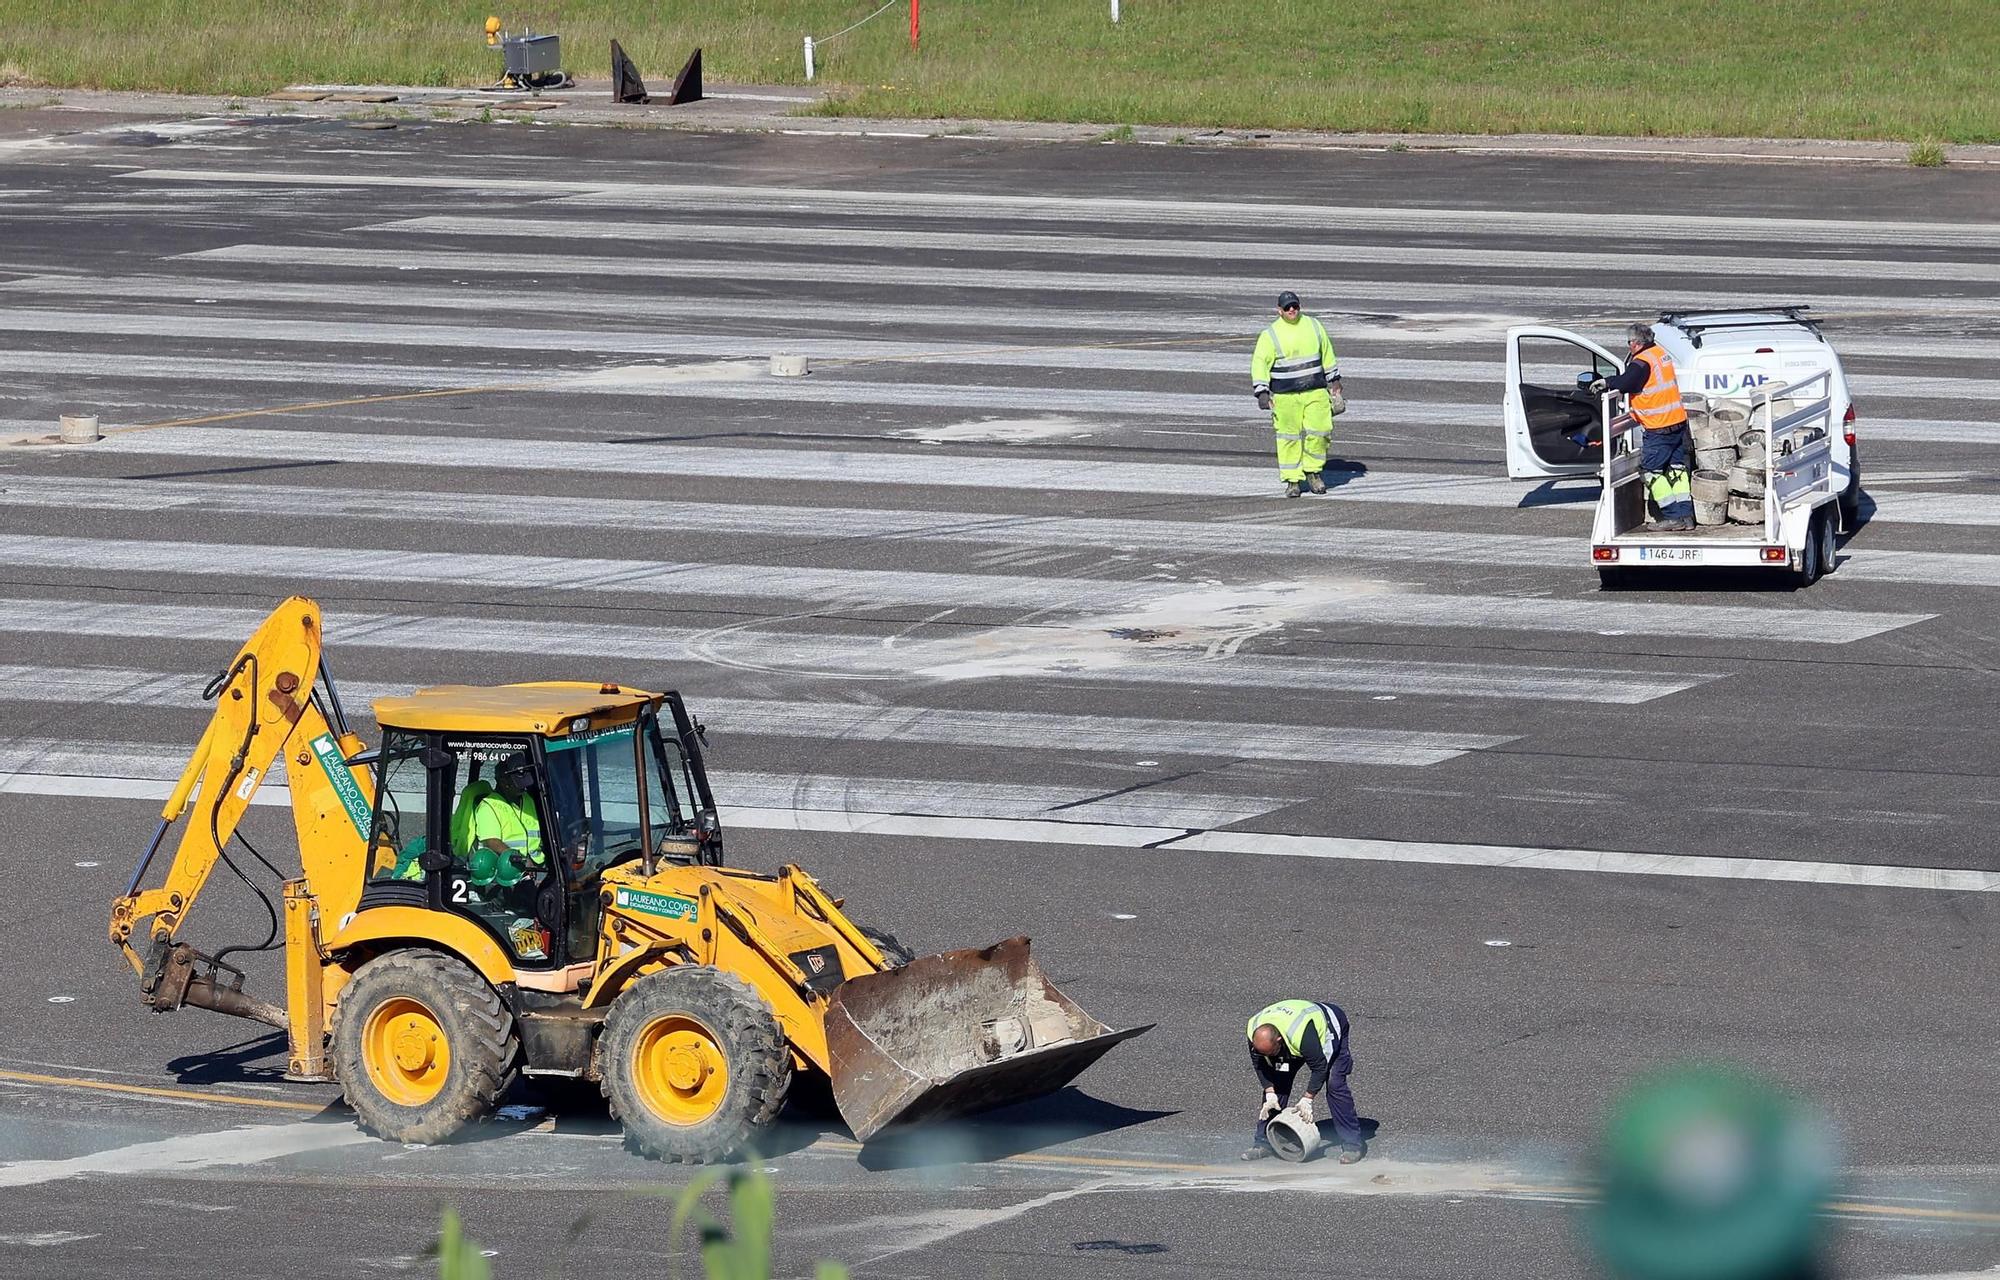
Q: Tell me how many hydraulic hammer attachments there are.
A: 1